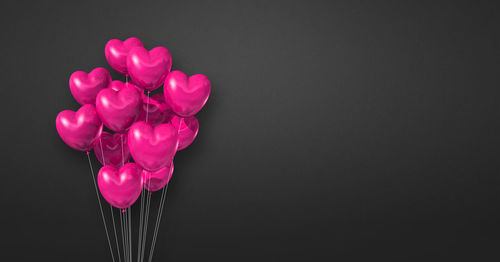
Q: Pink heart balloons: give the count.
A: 13